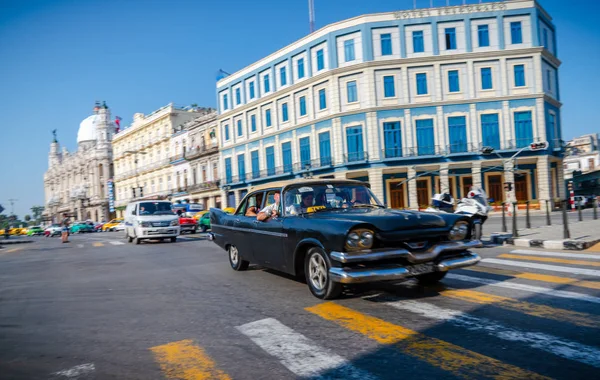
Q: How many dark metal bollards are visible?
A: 7